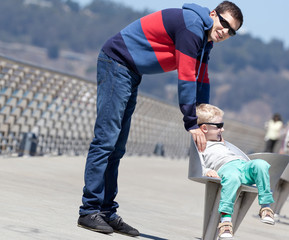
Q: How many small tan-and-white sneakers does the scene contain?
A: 2